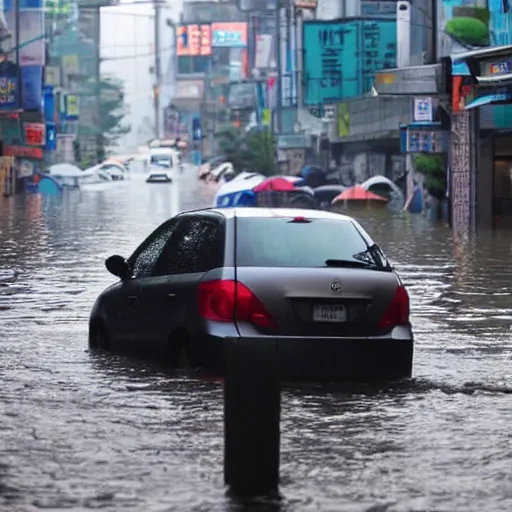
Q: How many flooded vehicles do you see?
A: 2